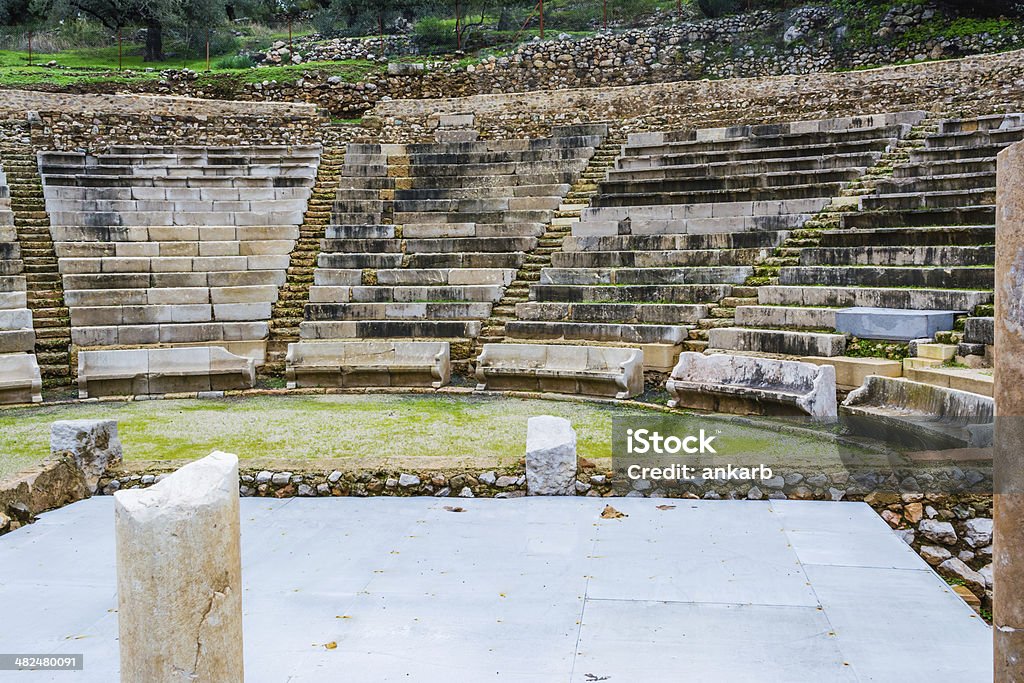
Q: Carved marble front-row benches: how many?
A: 6